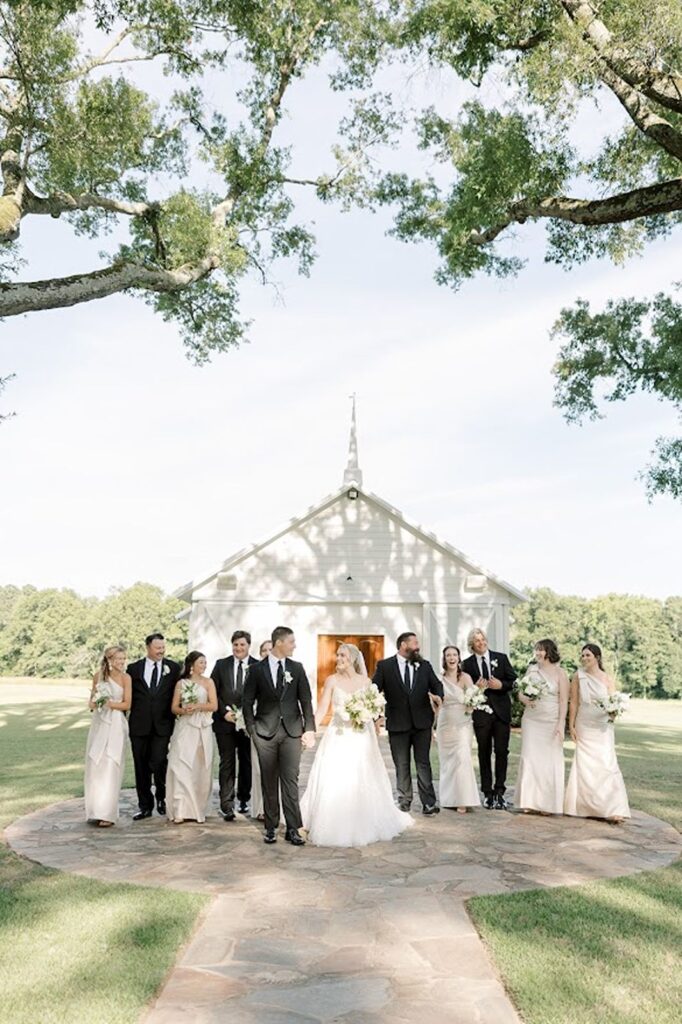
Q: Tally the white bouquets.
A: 7